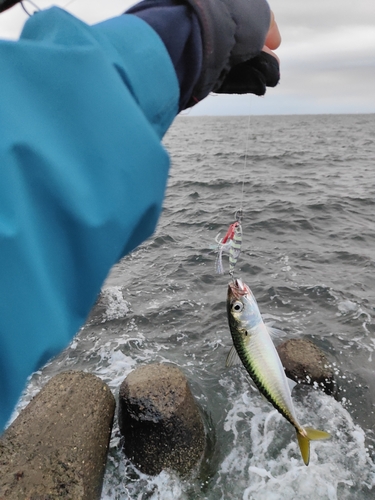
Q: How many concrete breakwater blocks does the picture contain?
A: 3